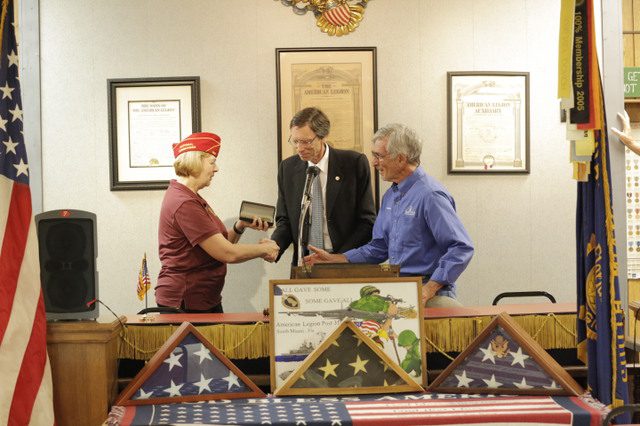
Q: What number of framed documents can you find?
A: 3